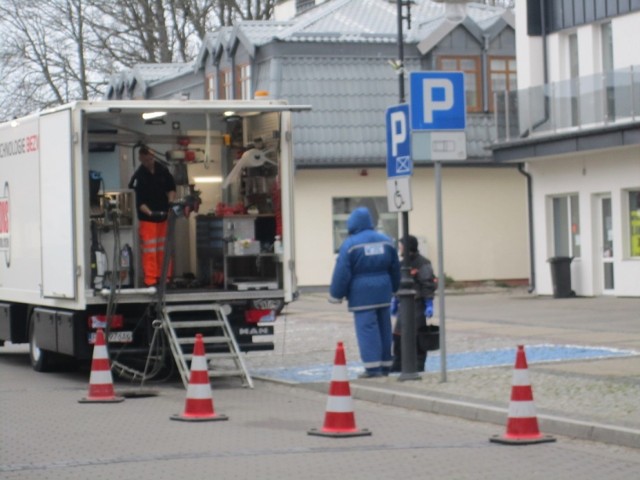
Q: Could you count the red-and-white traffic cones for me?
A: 4